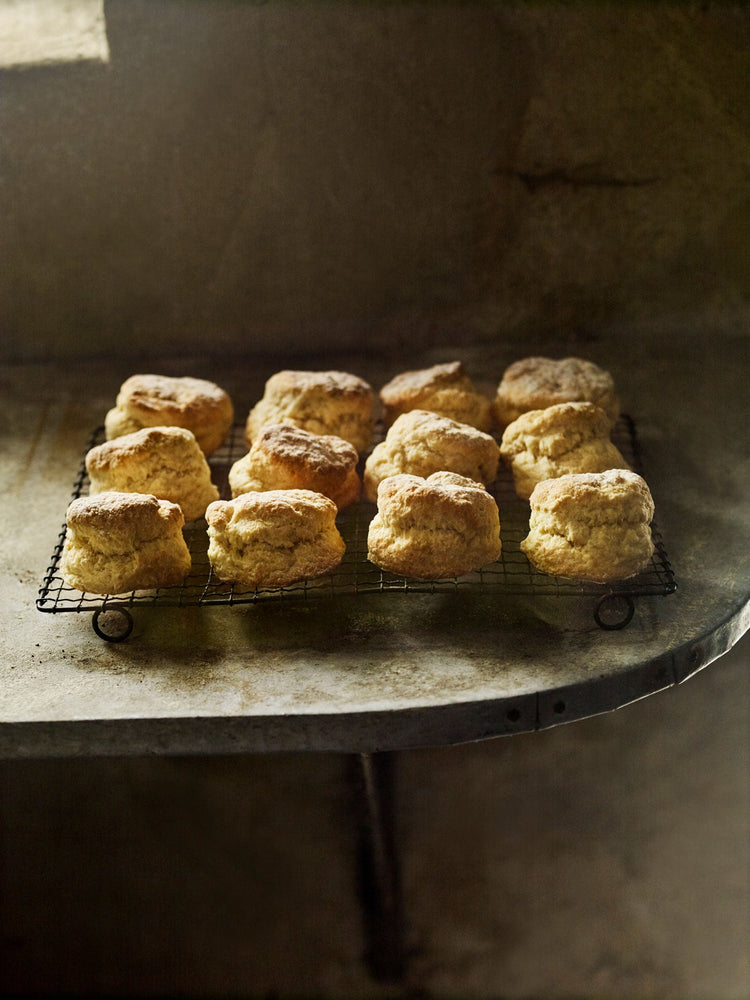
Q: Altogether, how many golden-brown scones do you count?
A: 12